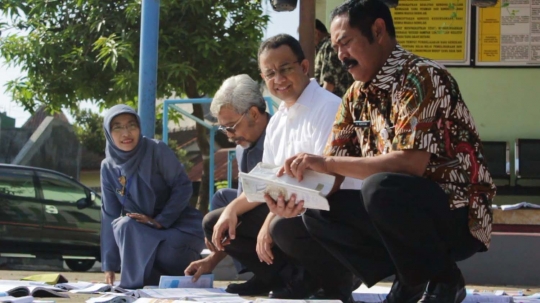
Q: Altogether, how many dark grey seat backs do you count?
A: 2